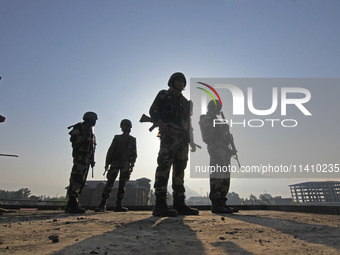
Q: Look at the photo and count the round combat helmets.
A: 4